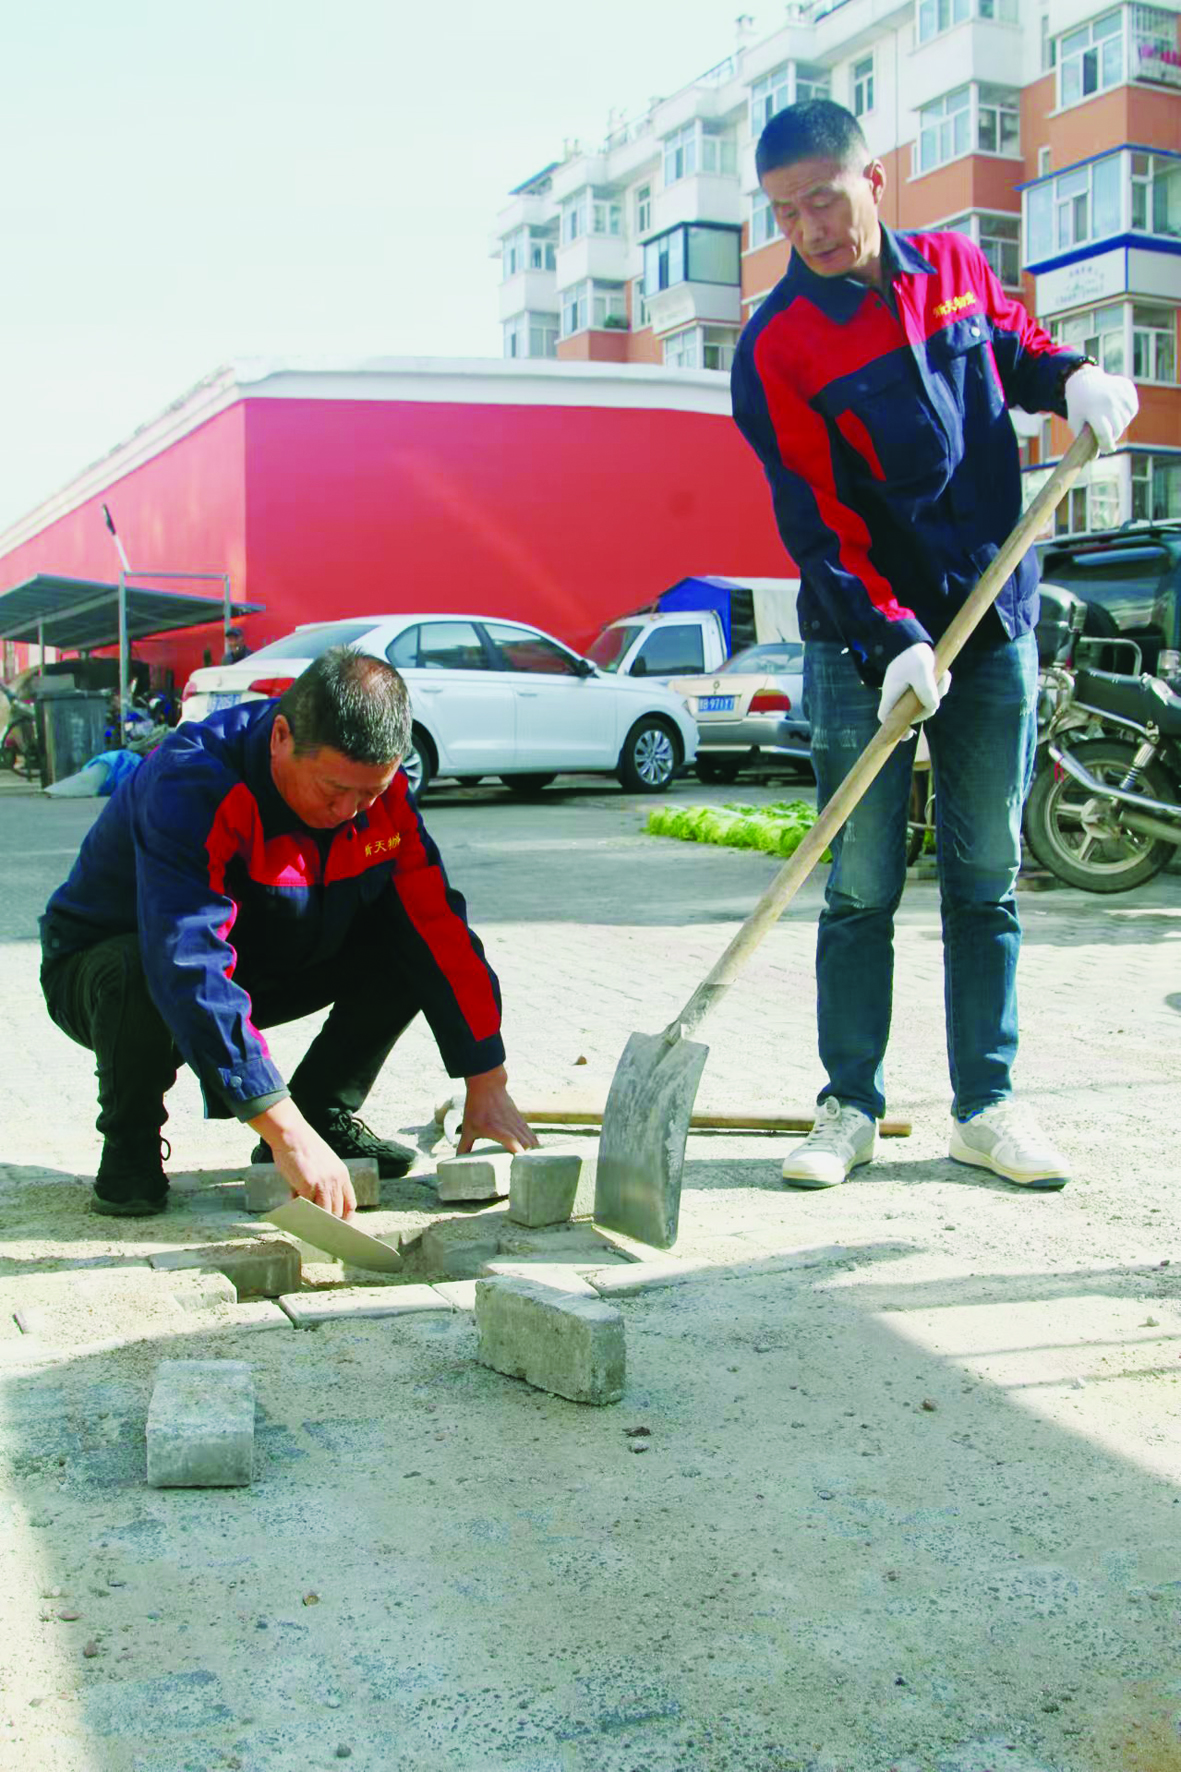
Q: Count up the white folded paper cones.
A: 0